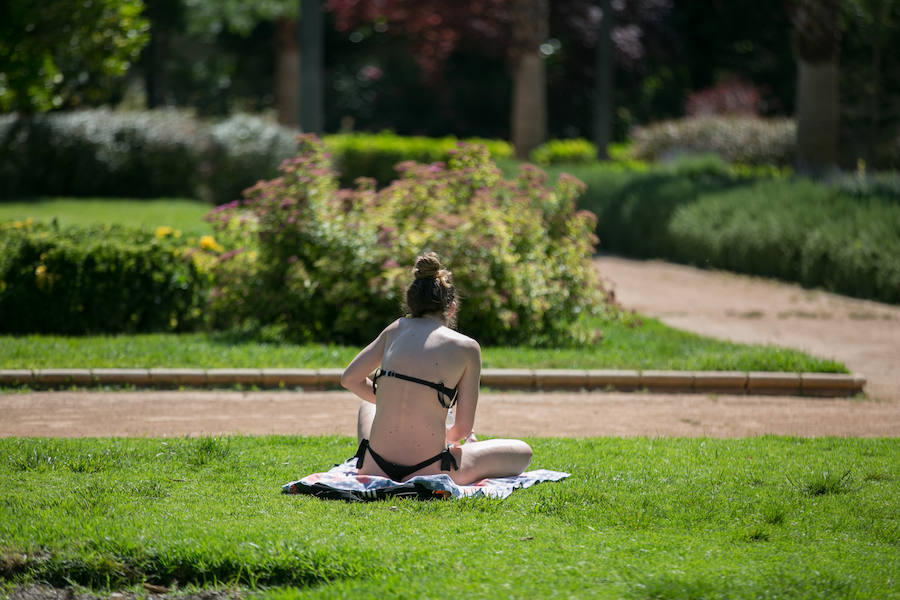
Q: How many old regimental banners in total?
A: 0